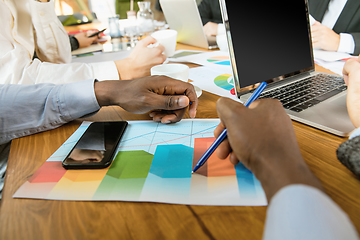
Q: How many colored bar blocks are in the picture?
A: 6